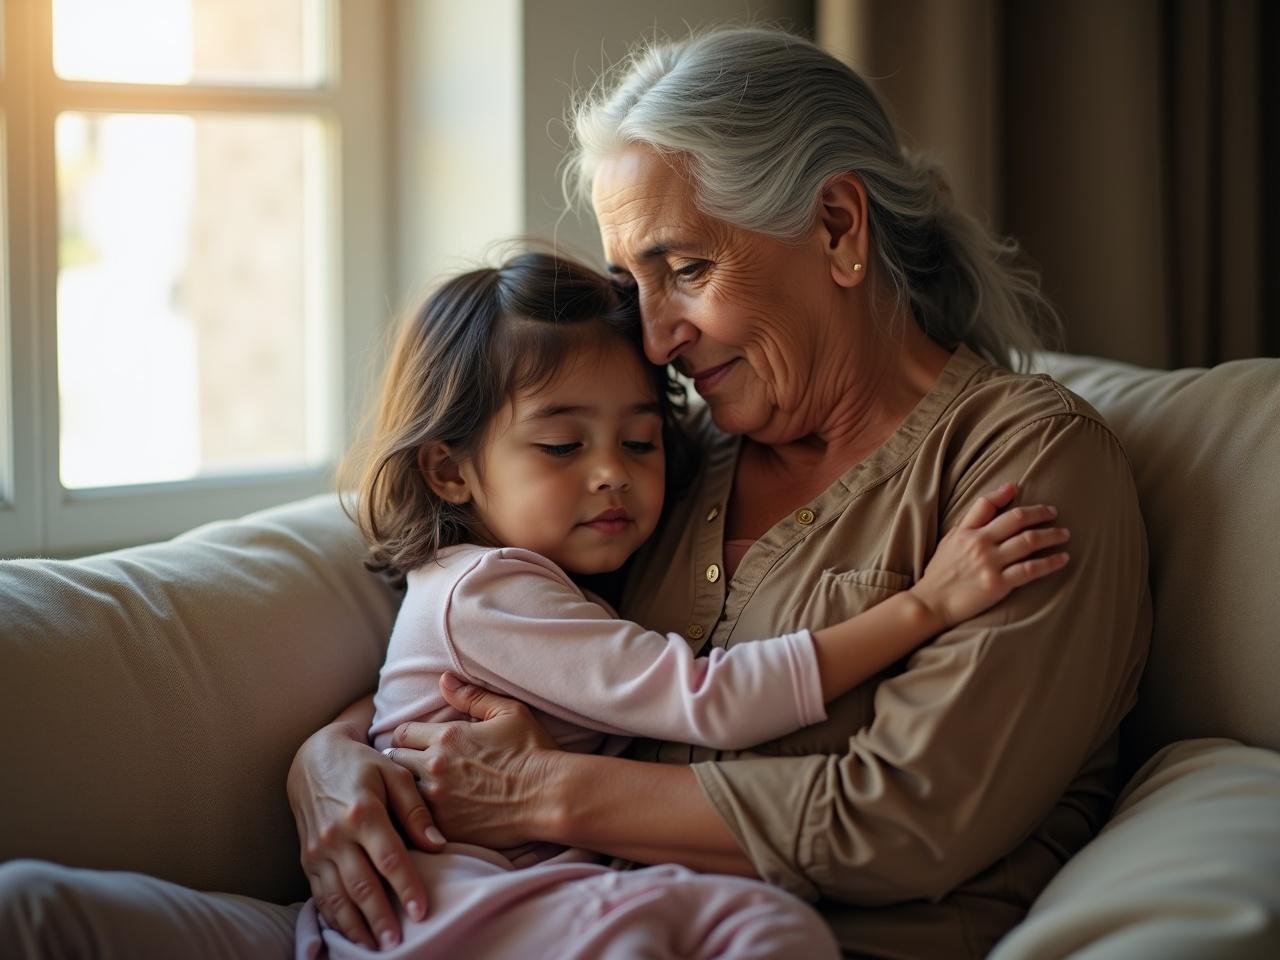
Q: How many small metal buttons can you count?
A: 4